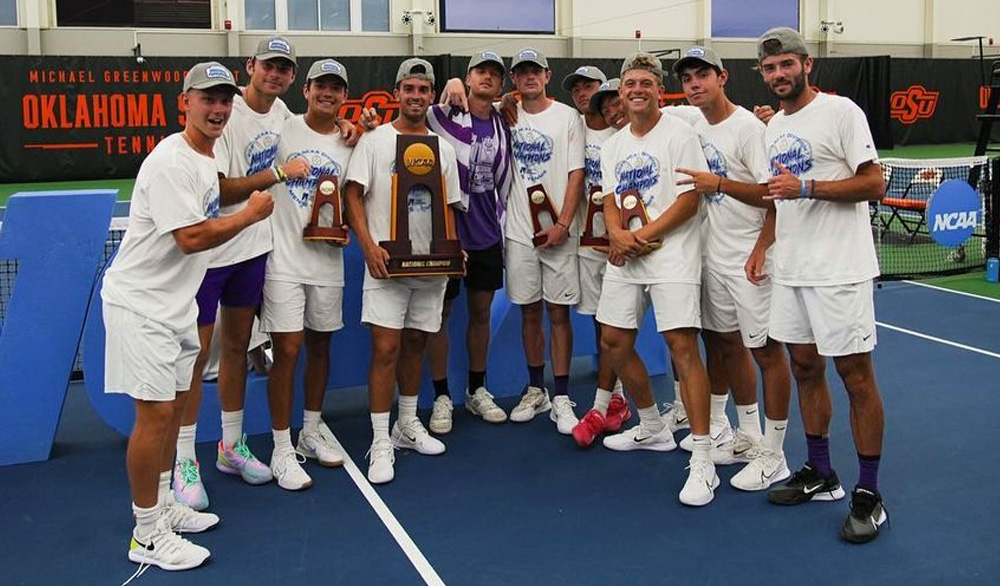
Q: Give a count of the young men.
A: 11